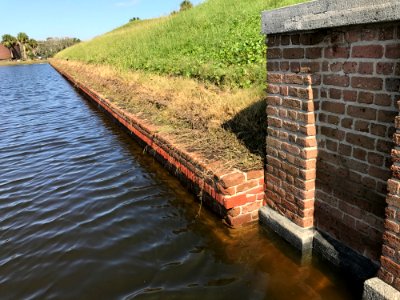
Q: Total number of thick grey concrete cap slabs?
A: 1